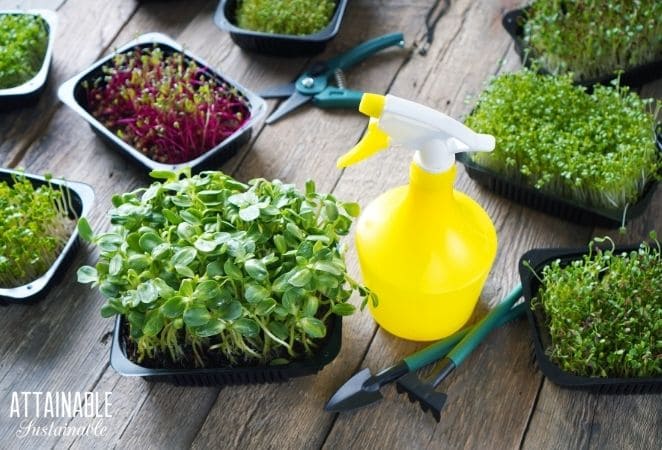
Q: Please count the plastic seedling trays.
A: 8